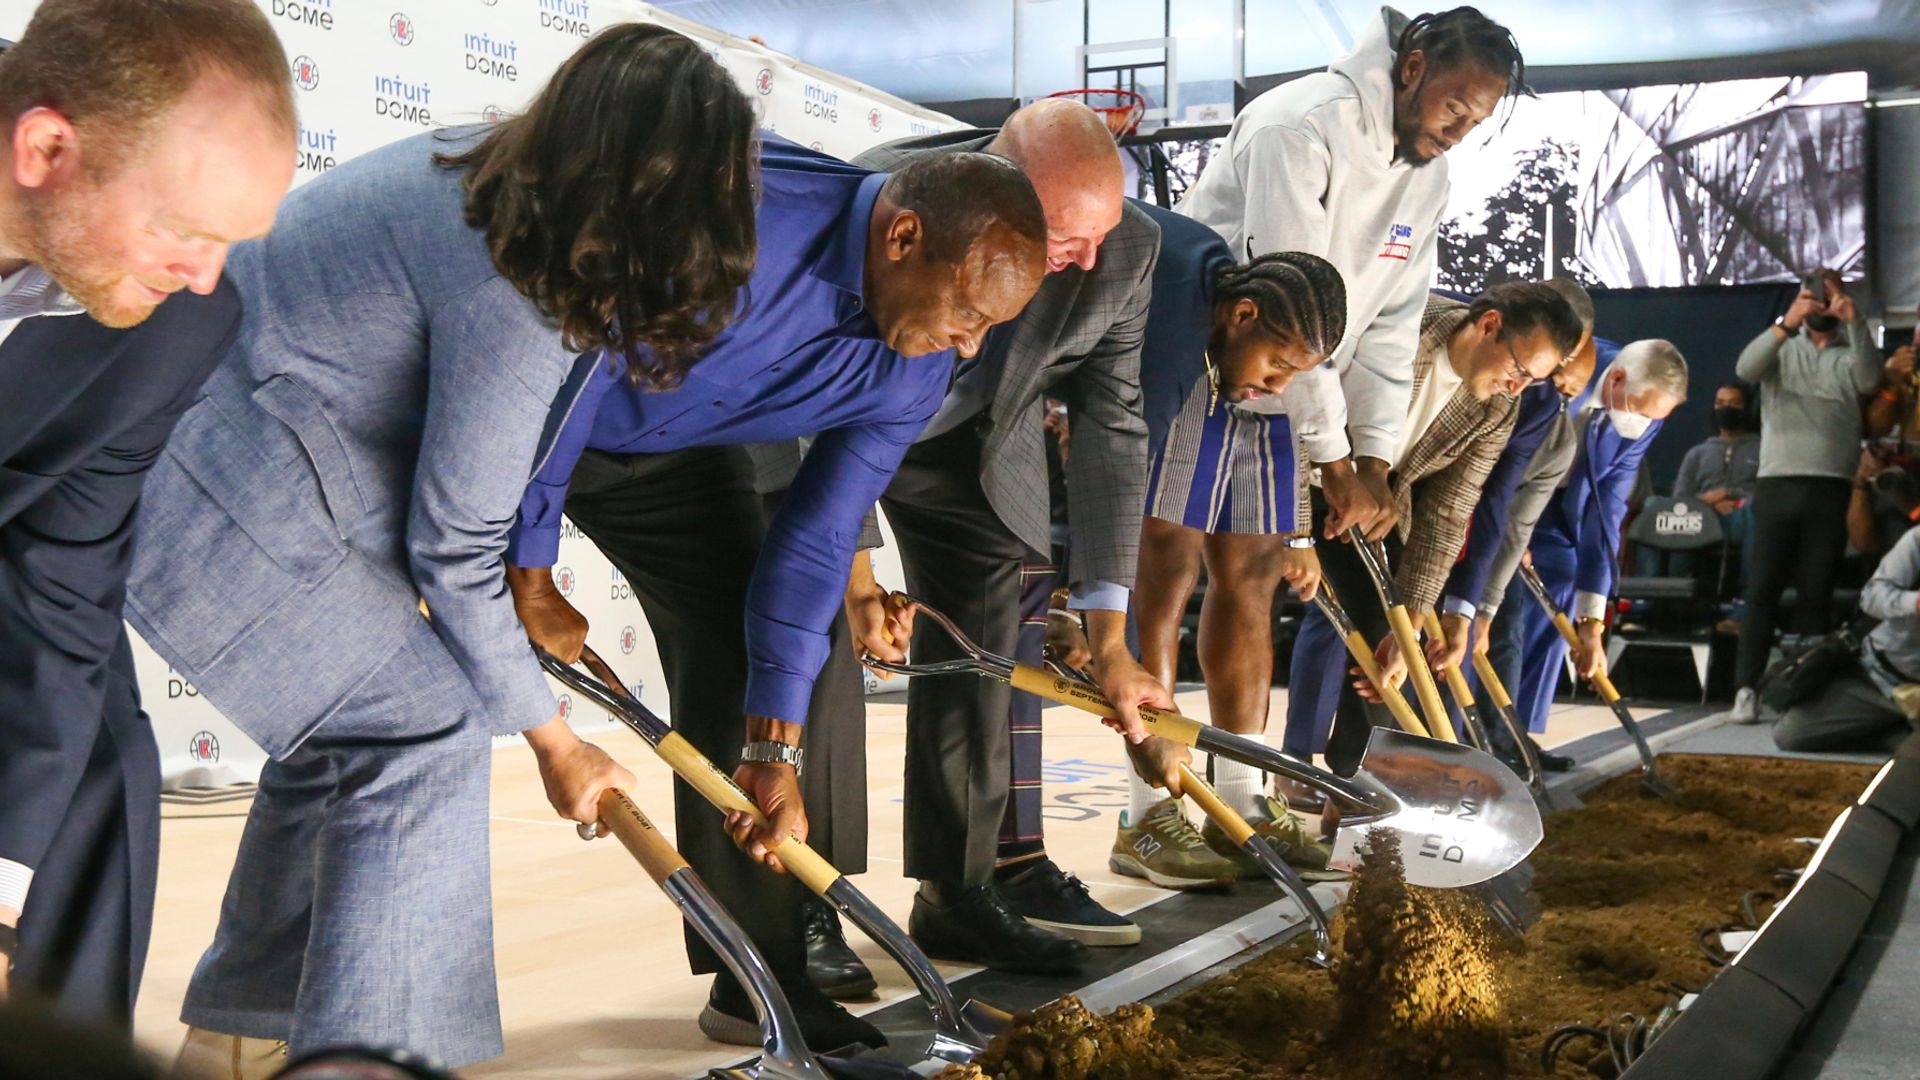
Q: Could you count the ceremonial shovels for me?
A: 9